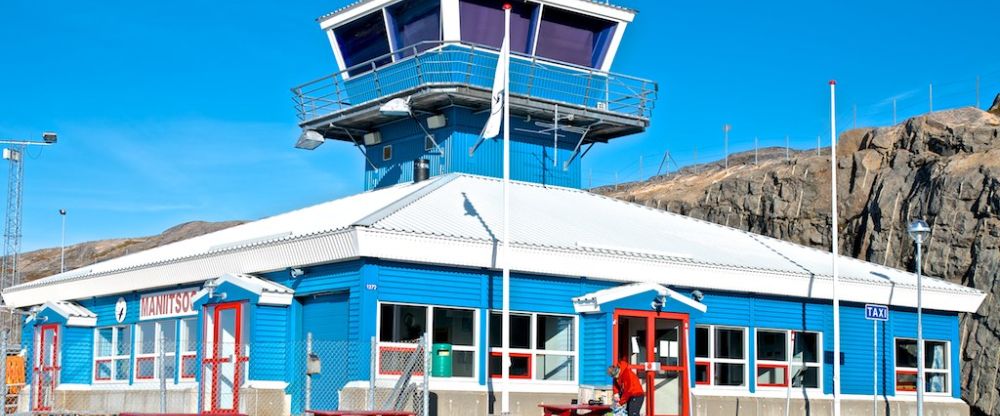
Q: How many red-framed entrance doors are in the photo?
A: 3